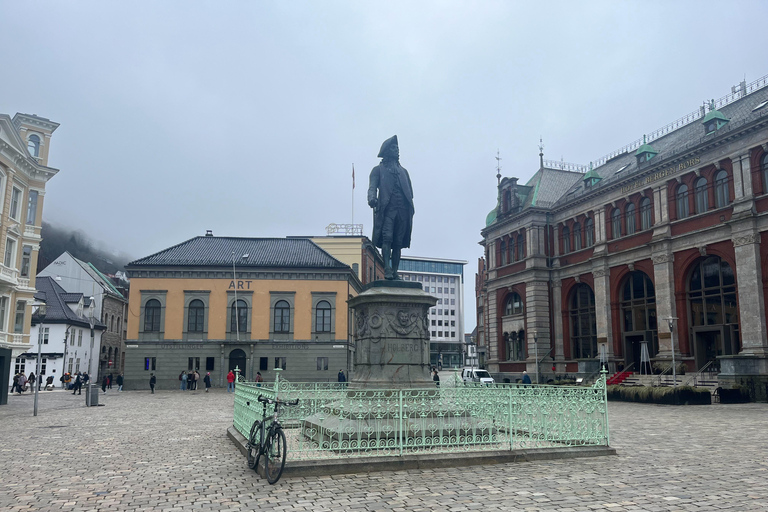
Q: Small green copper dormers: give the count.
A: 3